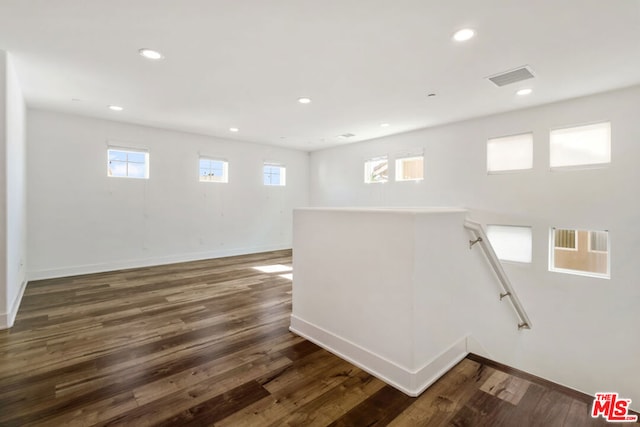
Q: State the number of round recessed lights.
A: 7